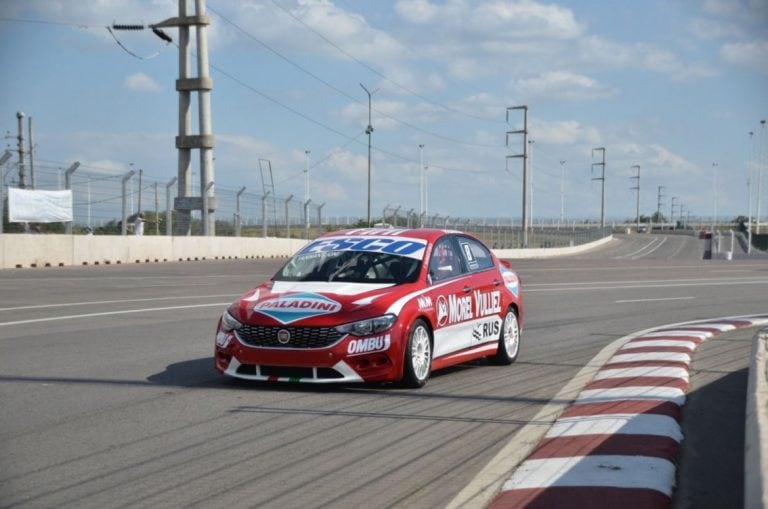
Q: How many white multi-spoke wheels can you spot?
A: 2